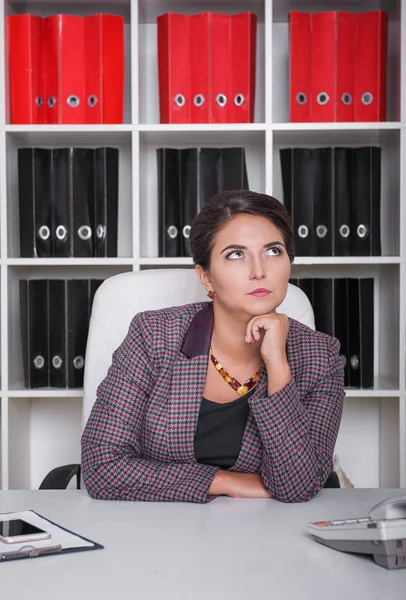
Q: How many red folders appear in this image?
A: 12